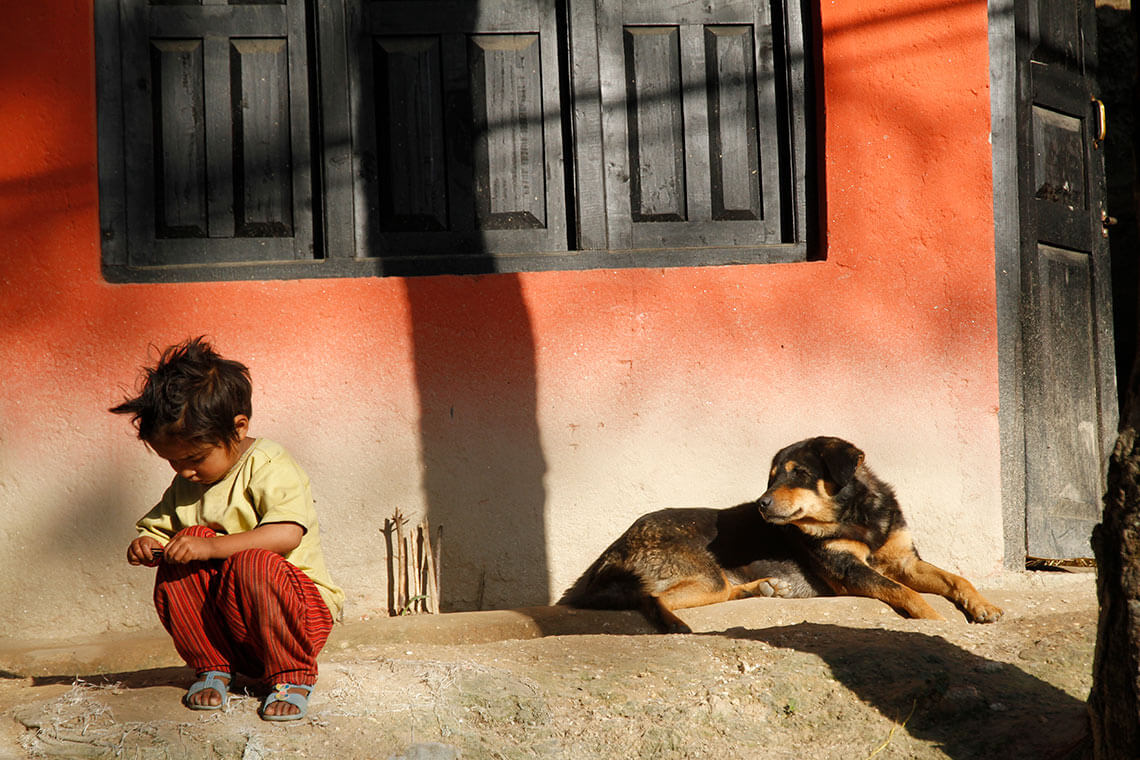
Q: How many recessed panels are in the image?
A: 9